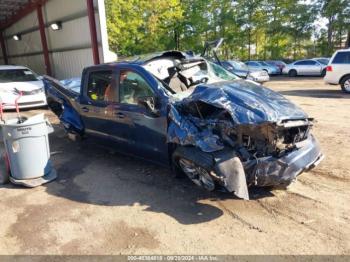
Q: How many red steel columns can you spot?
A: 3